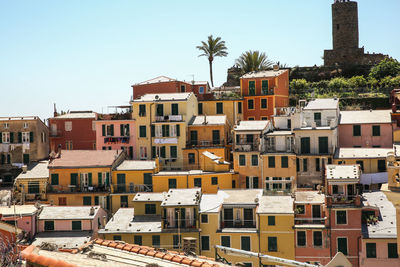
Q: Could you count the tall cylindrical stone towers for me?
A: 1